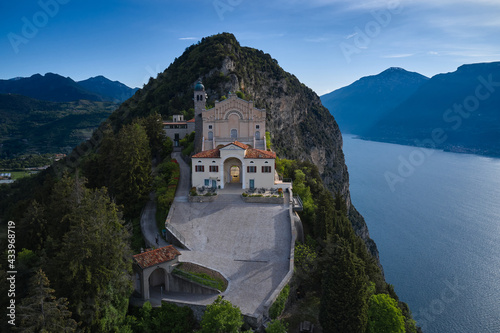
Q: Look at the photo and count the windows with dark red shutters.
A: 4